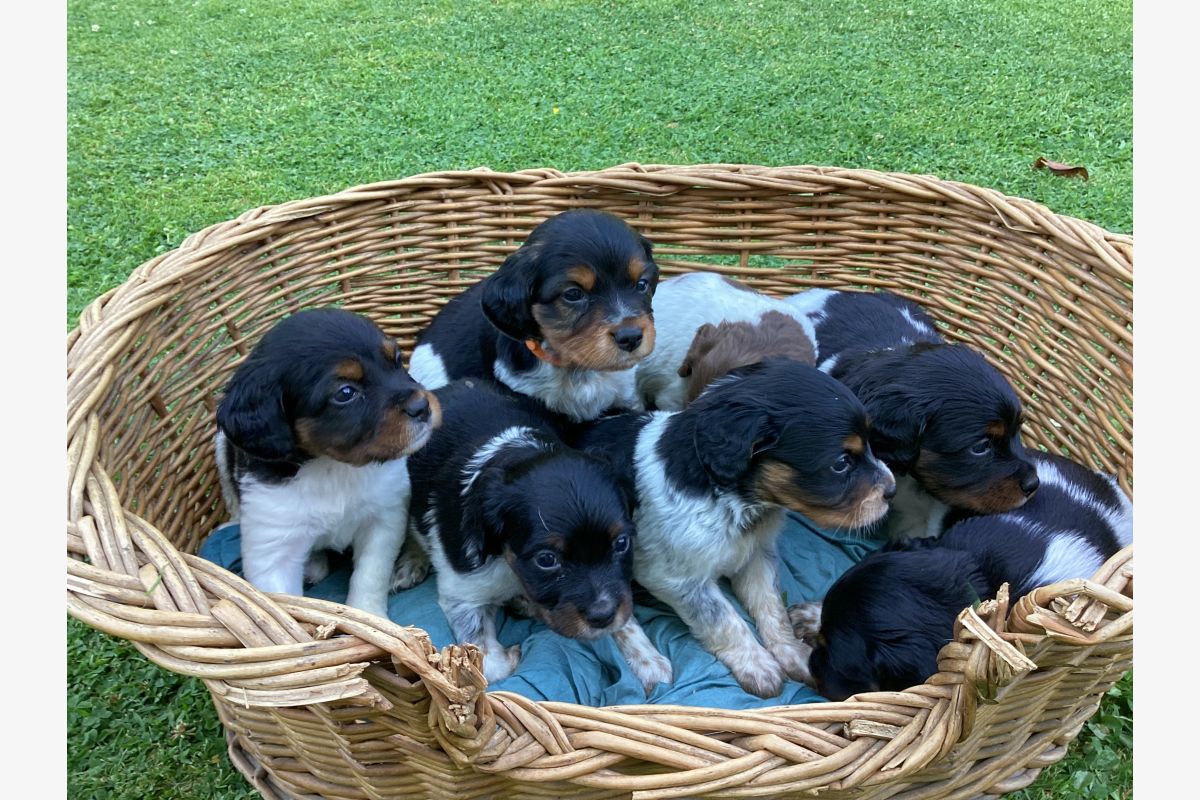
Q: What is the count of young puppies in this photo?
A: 7